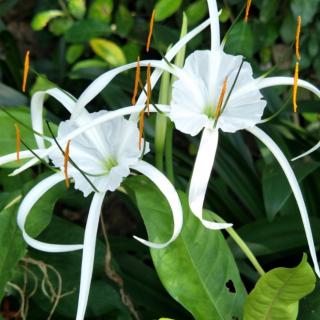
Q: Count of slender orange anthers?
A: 11